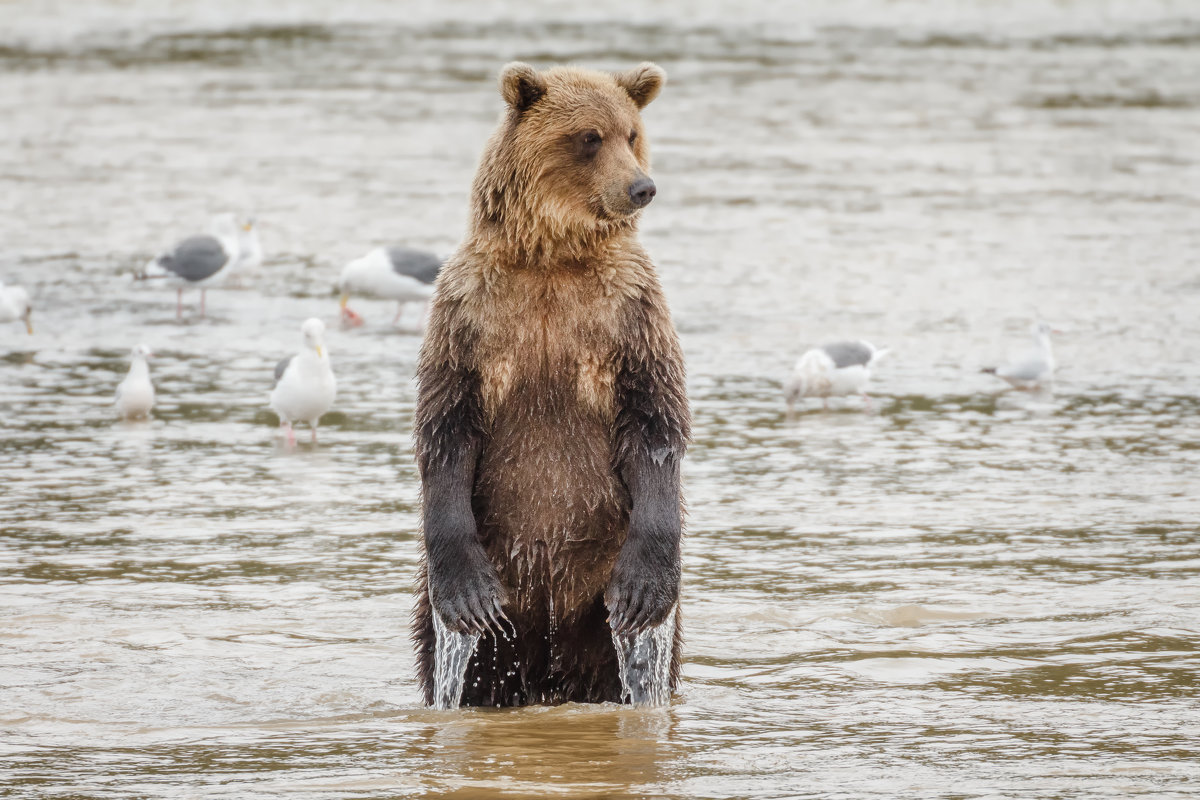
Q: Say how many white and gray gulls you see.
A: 8